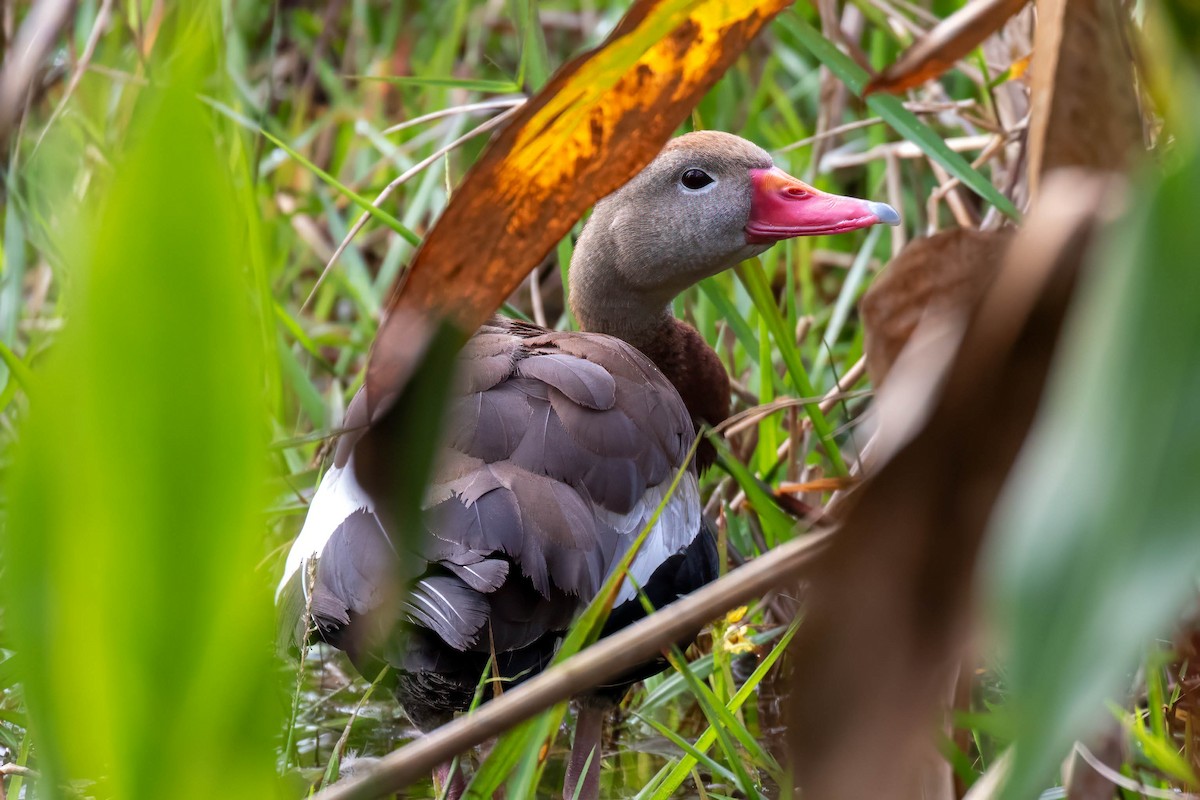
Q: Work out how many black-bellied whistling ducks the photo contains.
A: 1